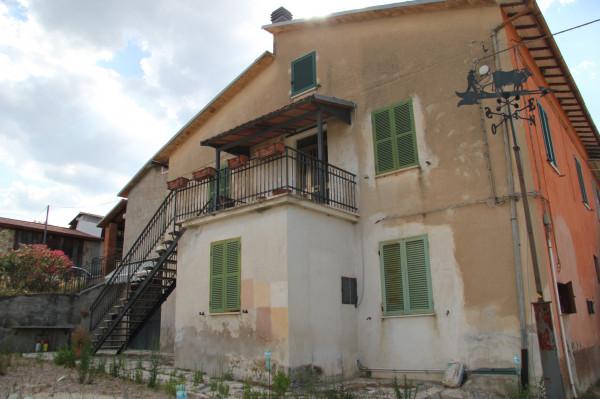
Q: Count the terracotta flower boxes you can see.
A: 4